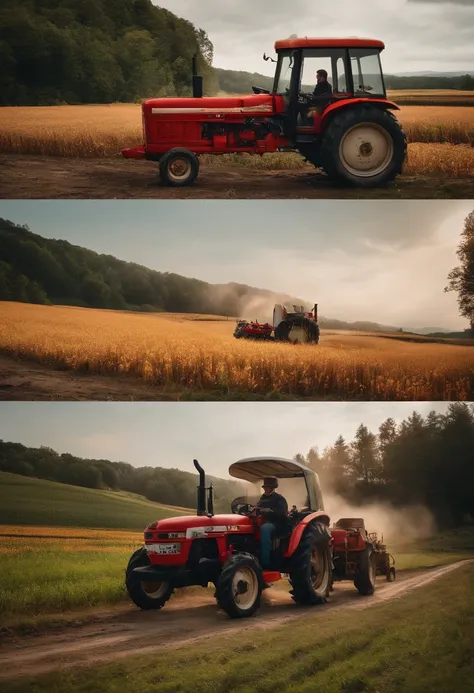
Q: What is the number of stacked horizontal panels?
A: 3